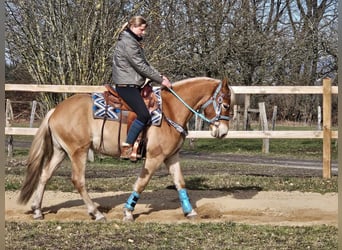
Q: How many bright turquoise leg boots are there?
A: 2